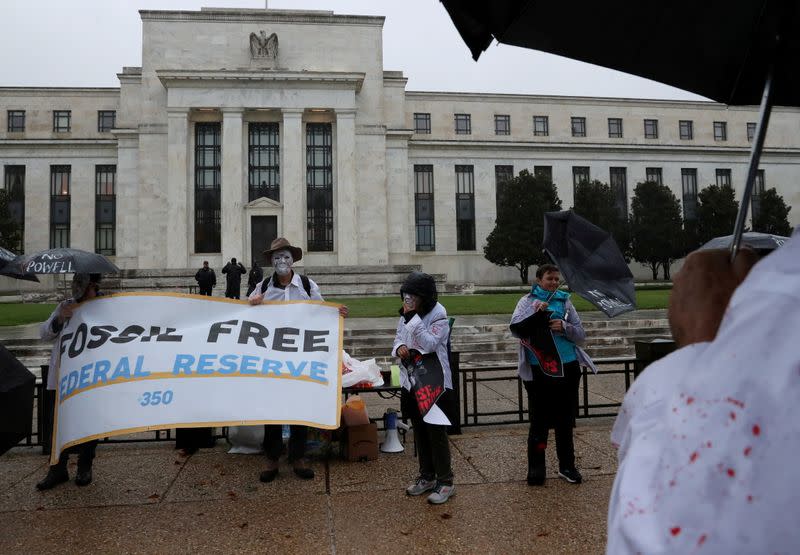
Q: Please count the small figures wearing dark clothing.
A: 3